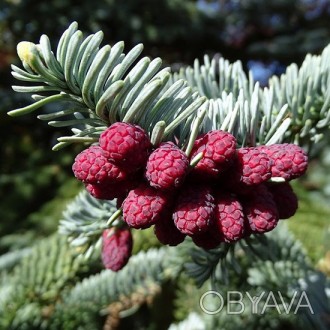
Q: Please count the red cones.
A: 15